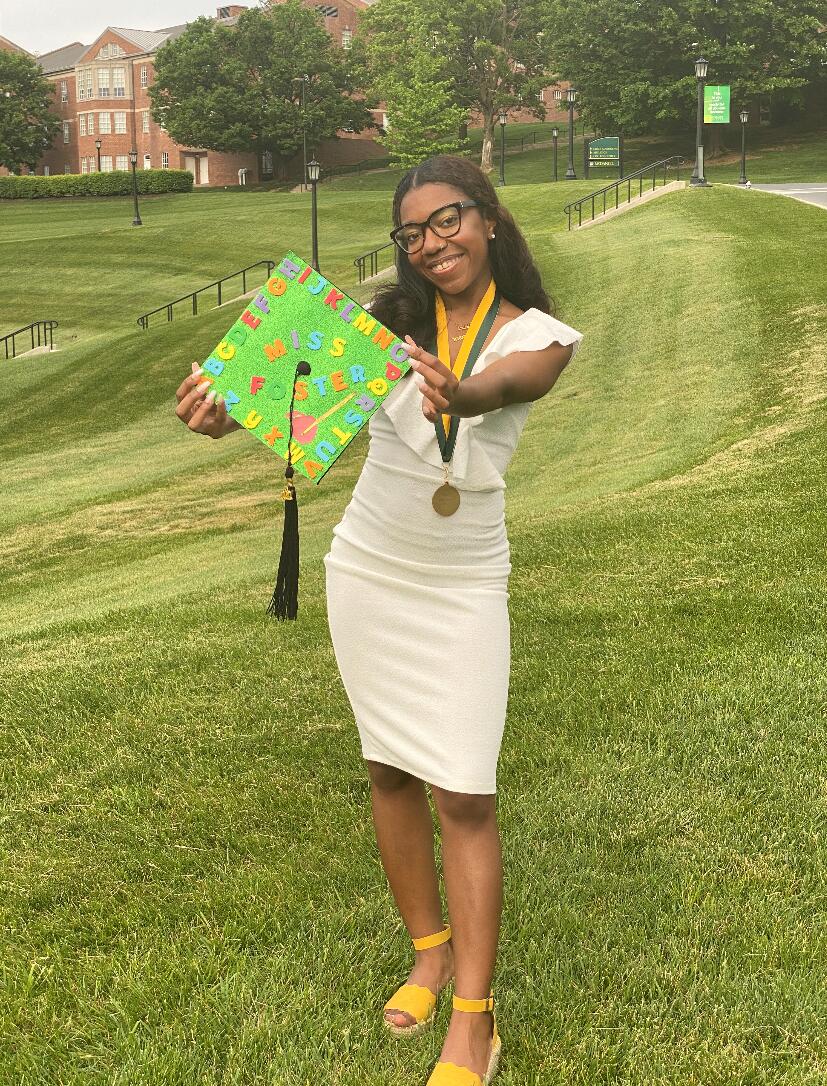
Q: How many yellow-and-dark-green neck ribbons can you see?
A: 1